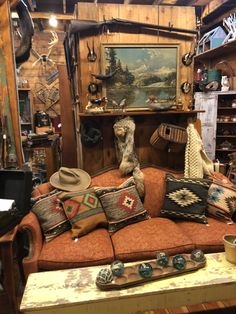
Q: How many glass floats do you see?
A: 6